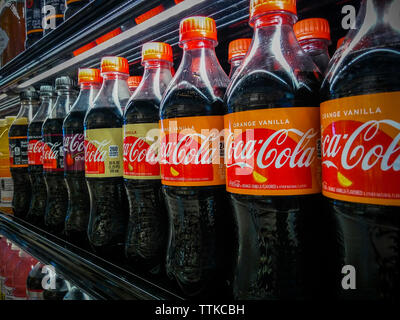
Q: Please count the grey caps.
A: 3